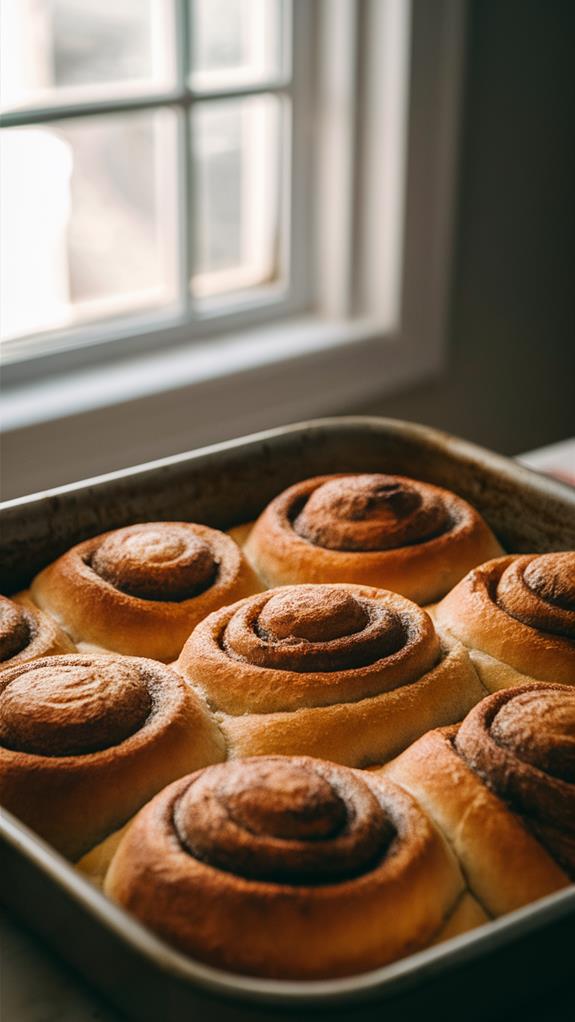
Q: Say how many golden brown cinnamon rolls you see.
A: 8